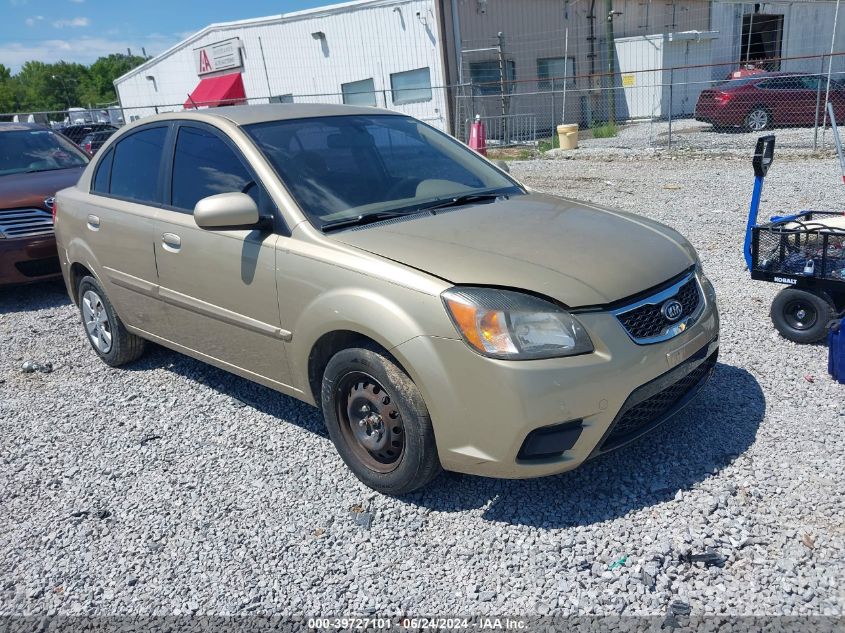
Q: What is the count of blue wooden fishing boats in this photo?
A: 0